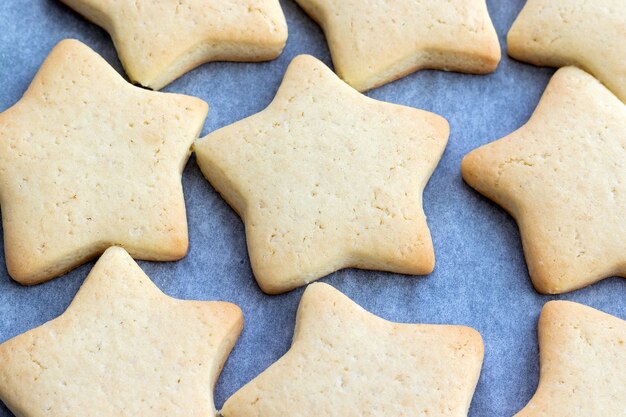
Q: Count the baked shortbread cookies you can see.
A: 9